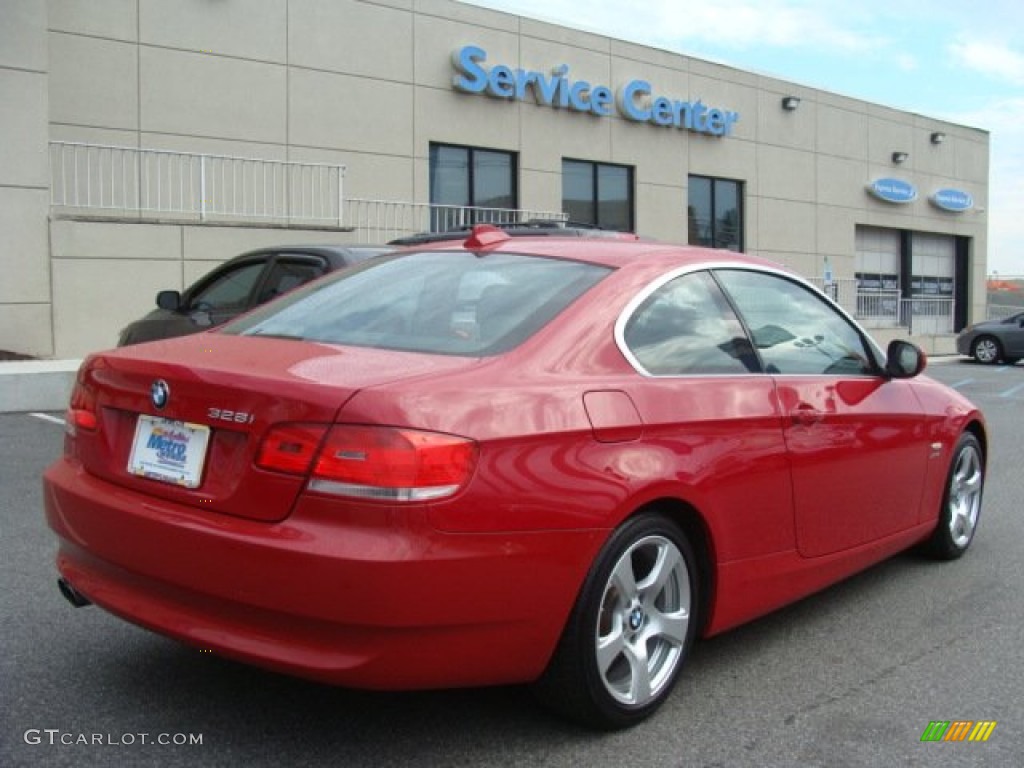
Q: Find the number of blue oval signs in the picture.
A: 2